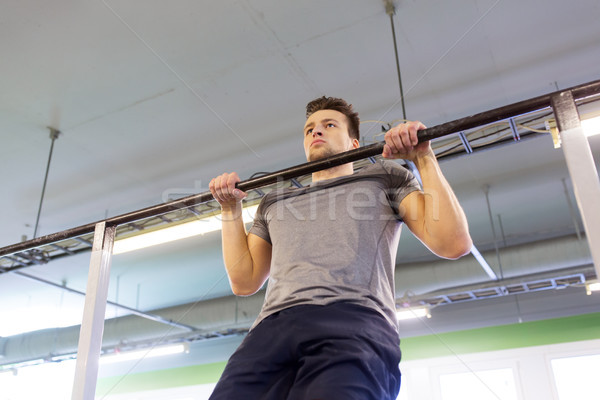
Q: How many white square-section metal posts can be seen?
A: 2